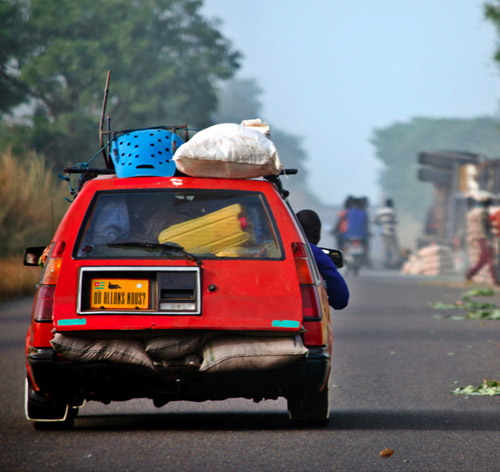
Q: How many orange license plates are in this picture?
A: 1